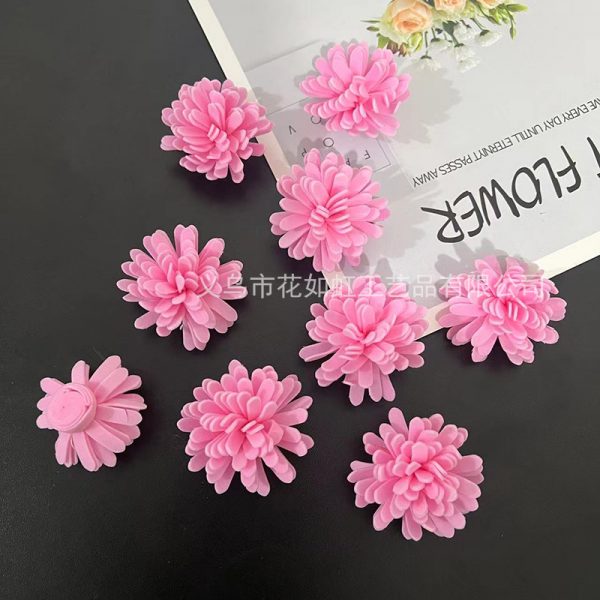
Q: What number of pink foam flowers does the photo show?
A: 9